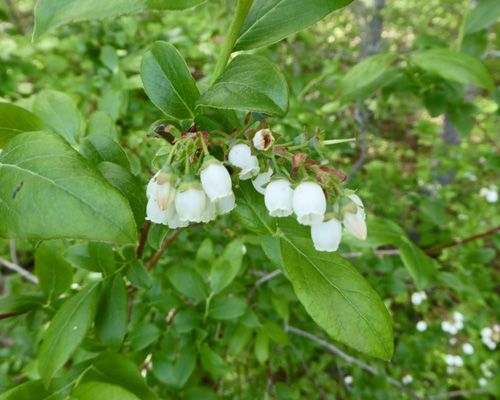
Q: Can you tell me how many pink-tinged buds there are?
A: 2